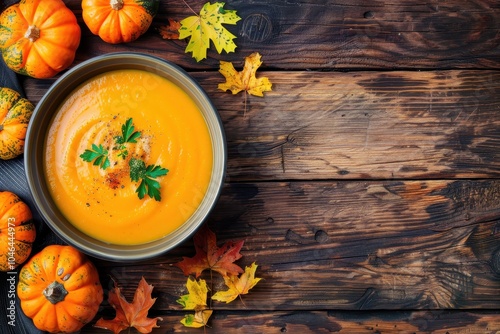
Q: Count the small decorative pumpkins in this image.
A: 5